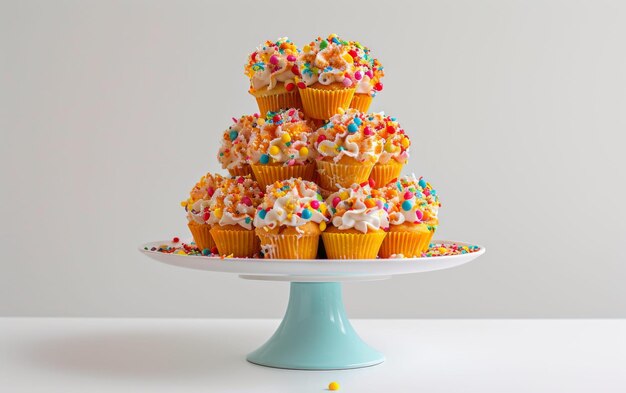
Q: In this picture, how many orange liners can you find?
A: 12